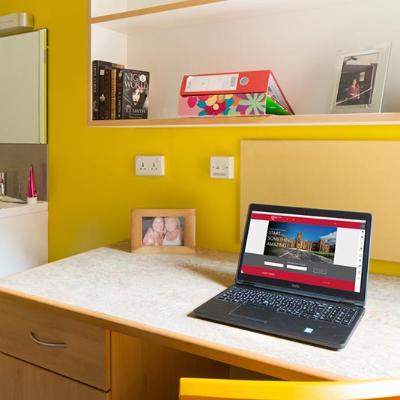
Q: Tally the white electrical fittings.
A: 2